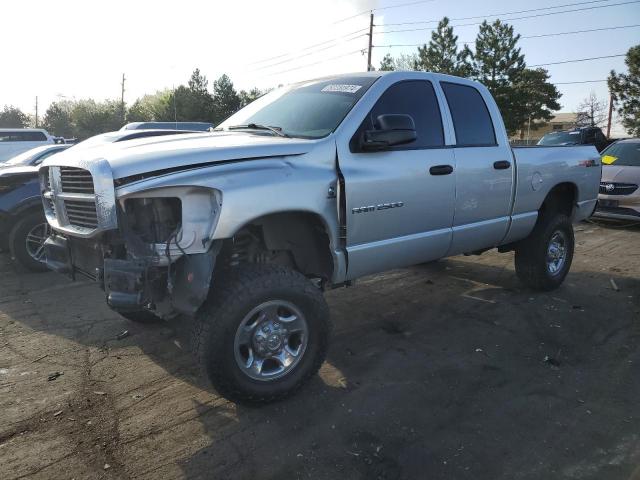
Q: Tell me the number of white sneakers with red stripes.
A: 0